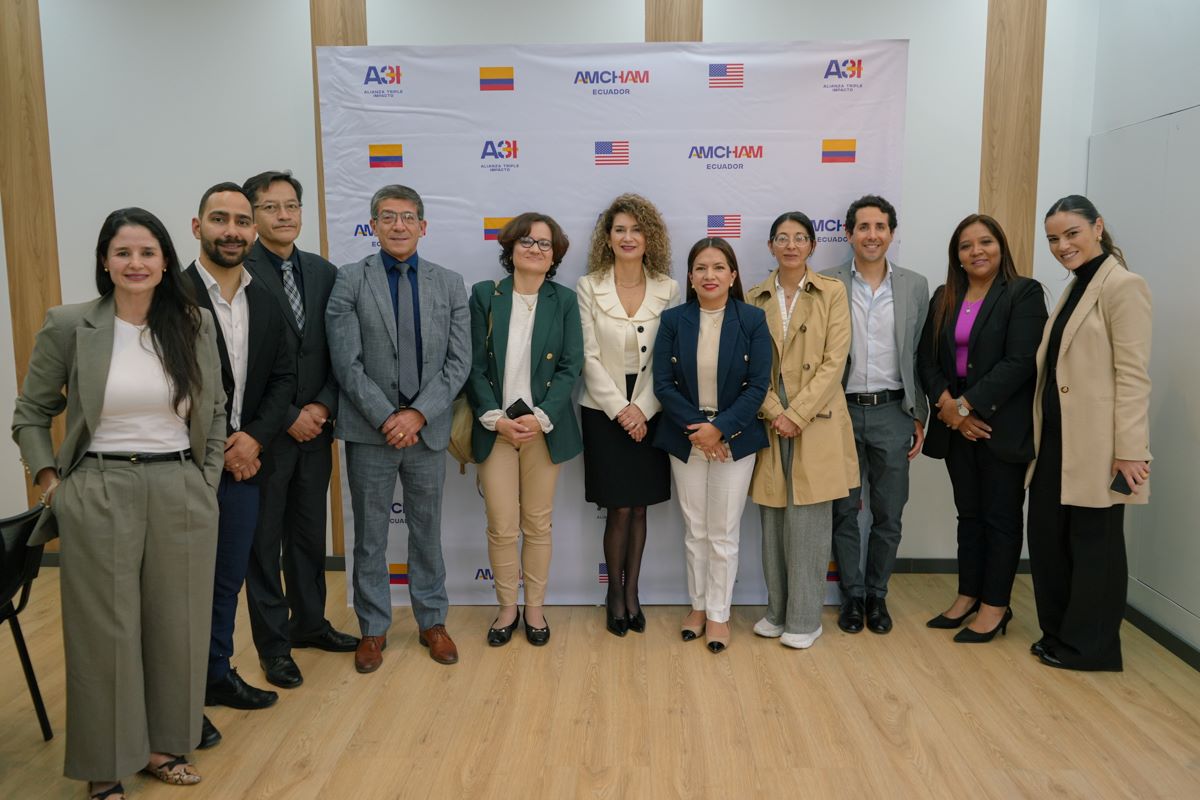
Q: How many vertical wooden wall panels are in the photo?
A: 4